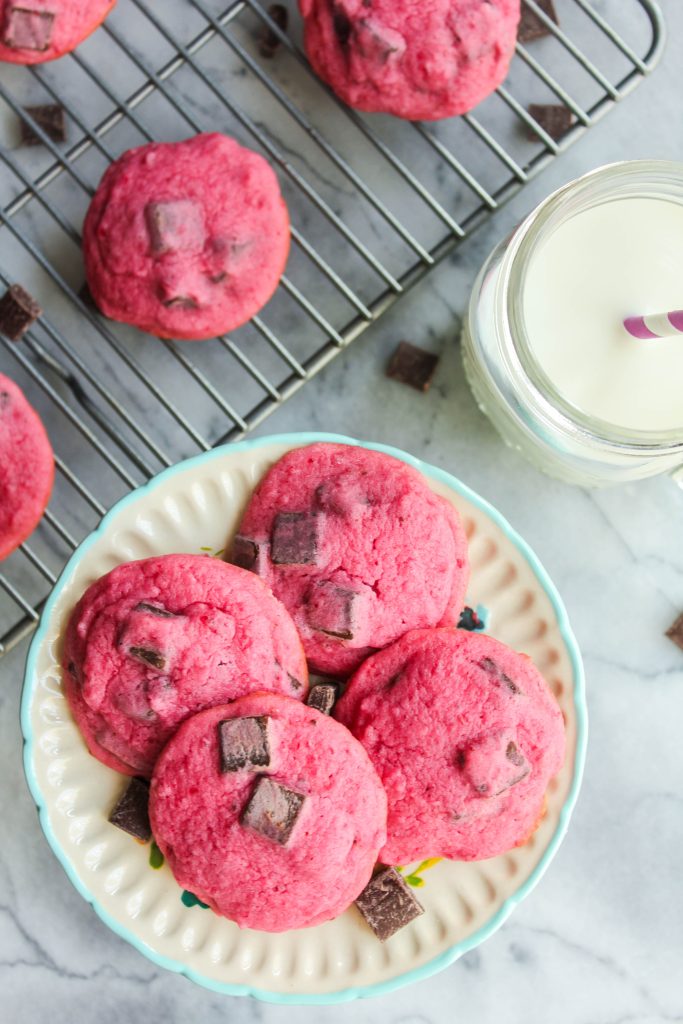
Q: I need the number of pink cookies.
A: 8